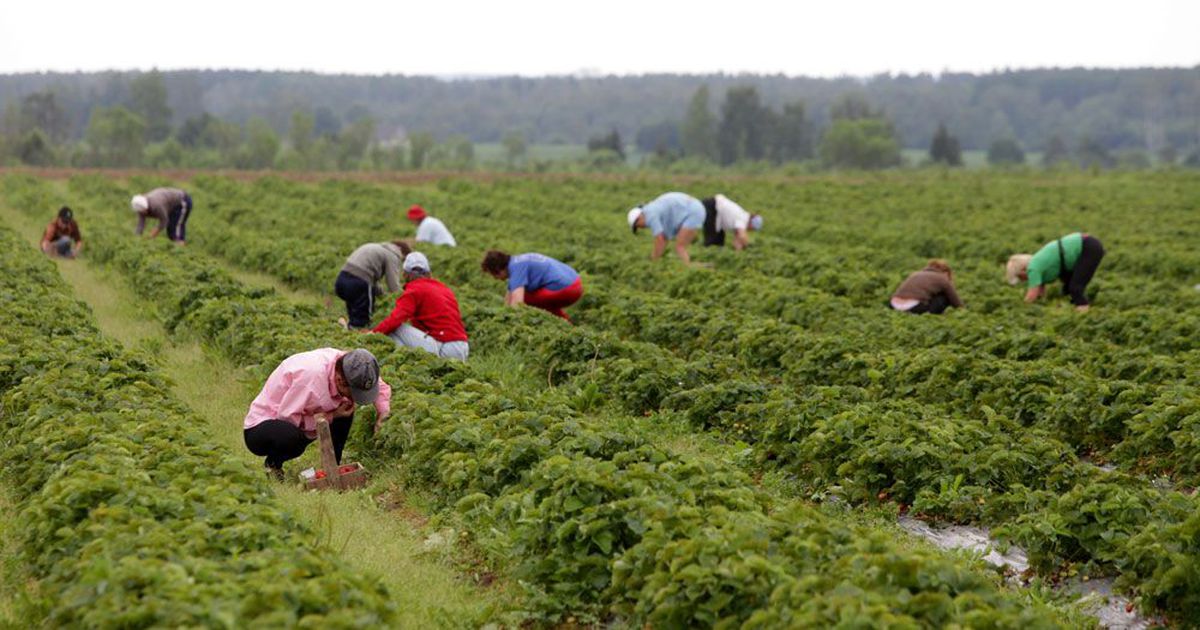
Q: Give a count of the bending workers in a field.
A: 11